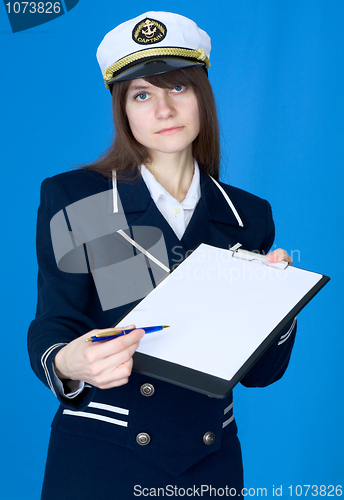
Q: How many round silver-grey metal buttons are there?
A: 3